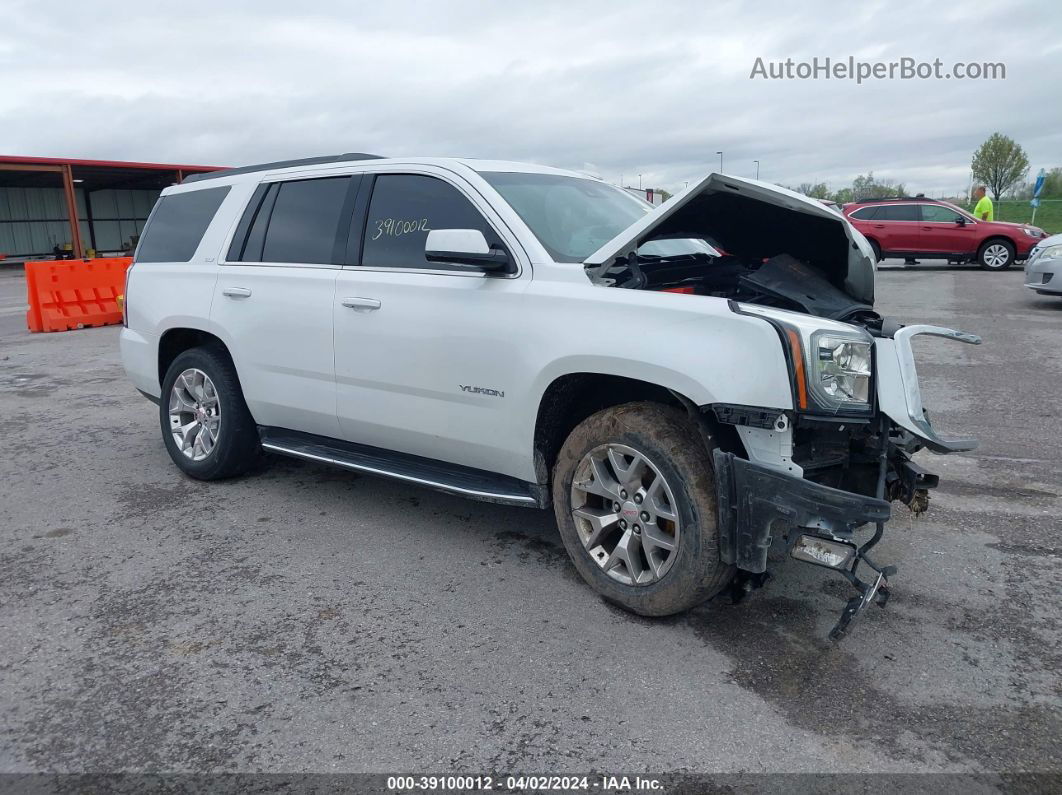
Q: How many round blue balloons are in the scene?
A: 0